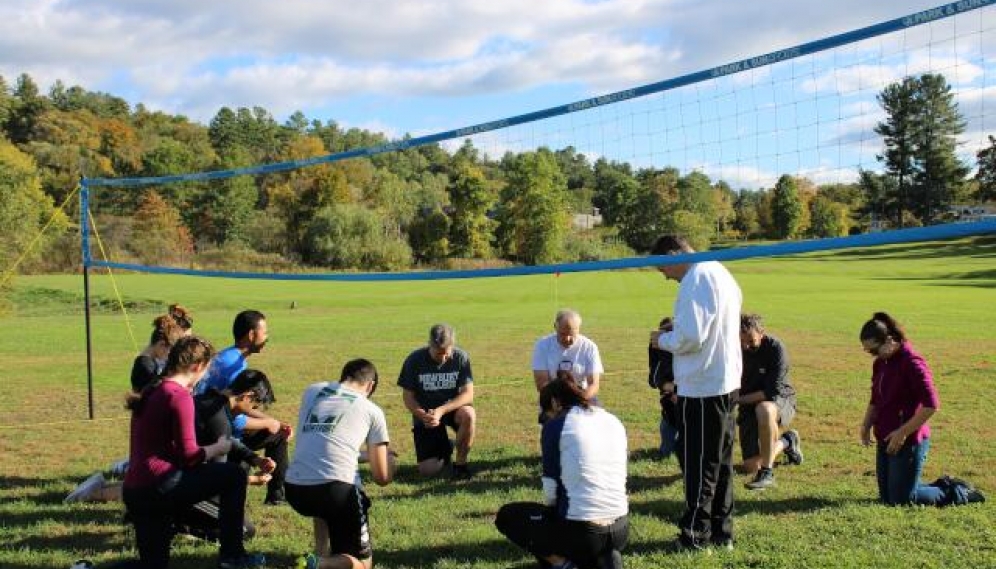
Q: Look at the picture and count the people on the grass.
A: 13